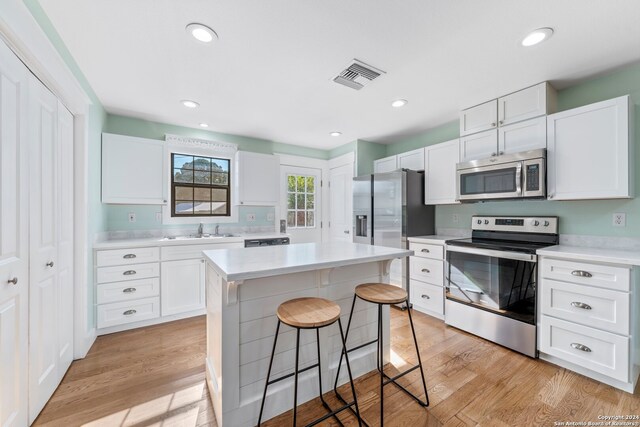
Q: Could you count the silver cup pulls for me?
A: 10